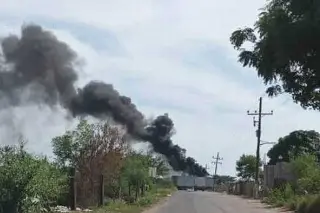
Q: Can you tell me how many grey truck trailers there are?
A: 2